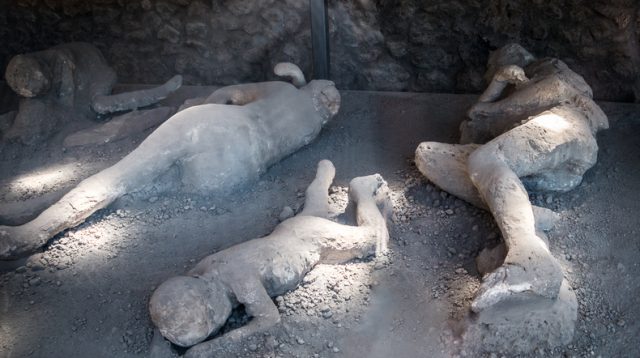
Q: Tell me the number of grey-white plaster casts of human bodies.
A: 4